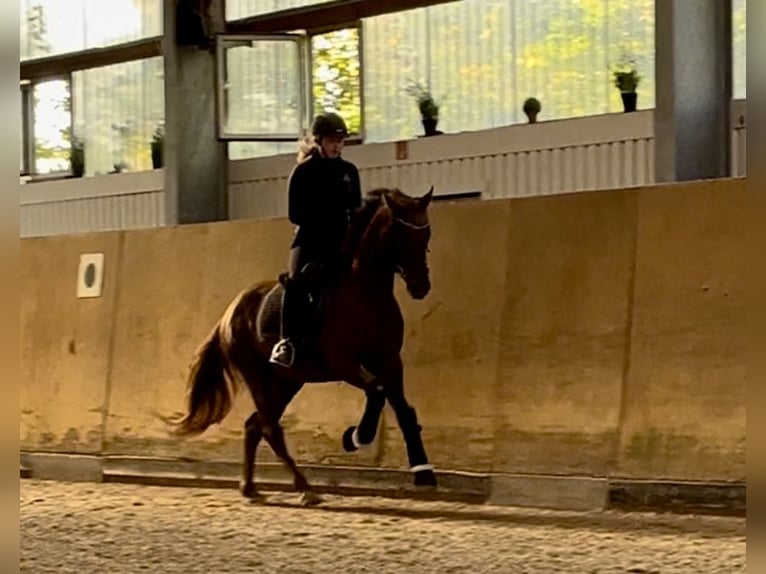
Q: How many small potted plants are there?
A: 5